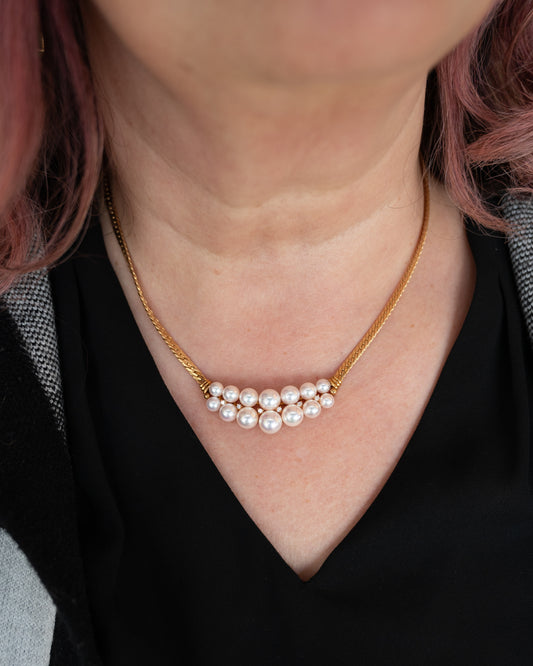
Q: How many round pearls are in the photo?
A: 14